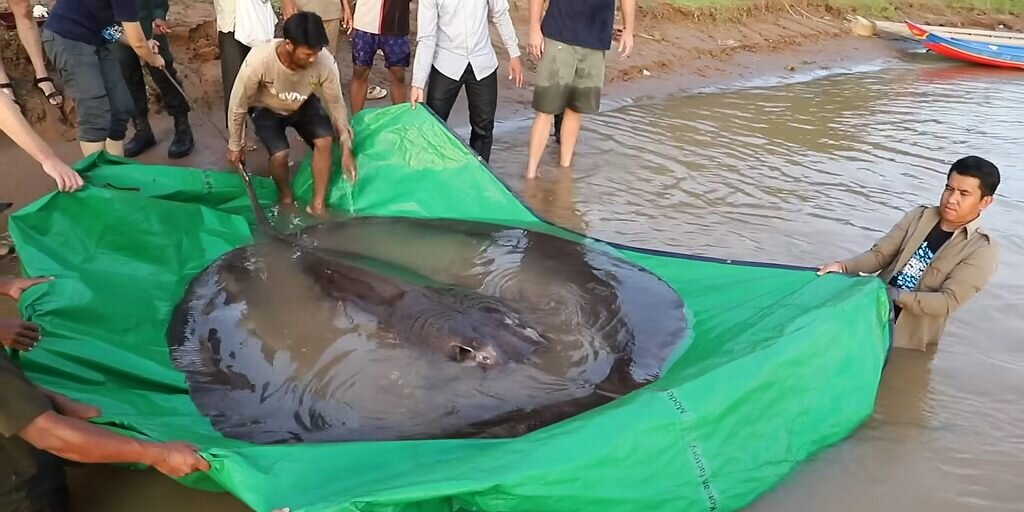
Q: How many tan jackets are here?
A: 1